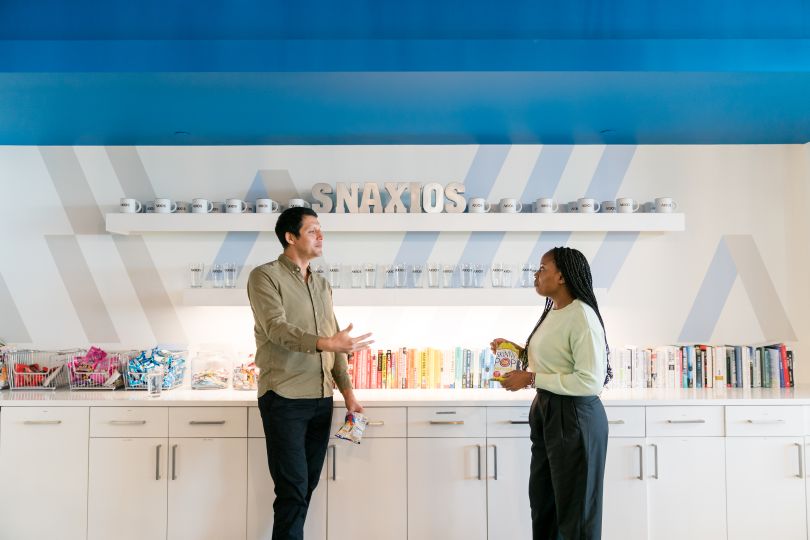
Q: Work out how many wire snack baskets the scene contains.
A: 3